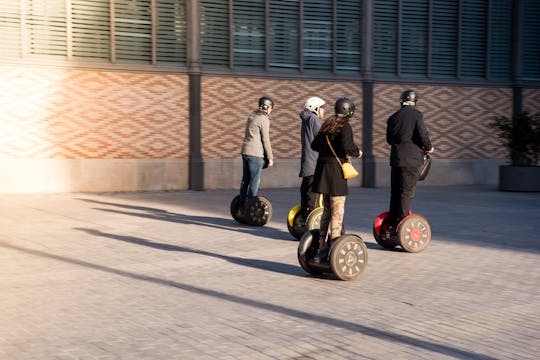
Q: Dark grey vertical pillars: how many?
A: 3